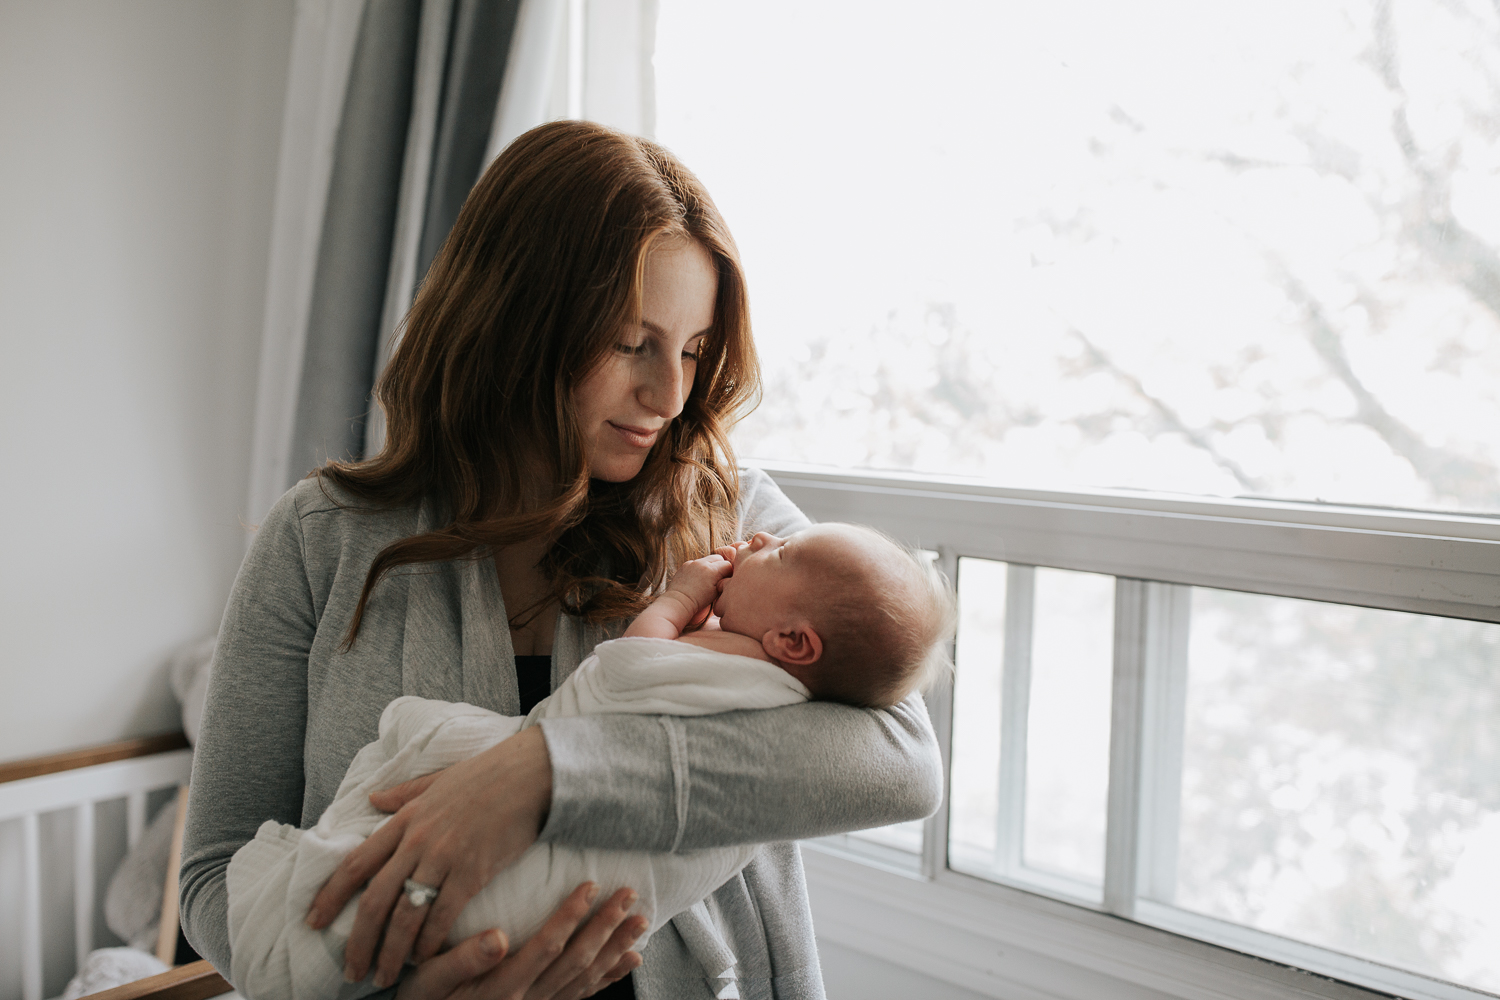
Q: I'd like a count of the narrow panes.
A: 2